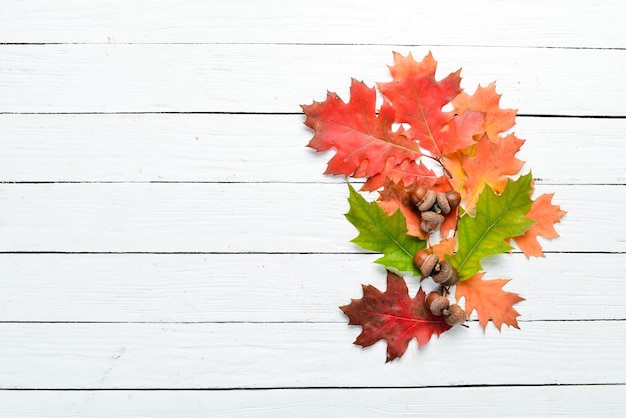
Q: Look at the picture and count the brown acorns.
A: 7